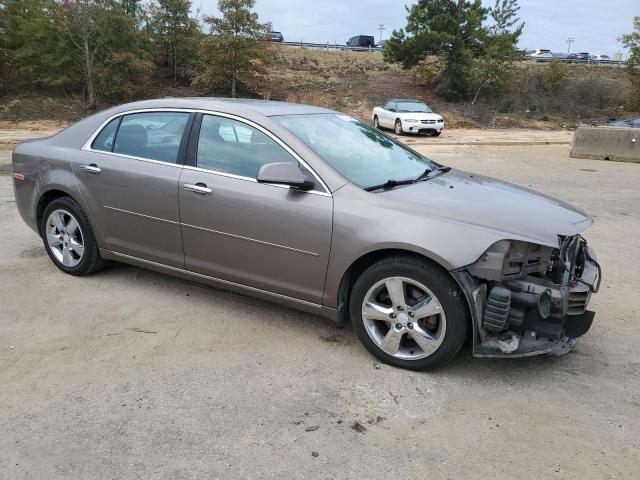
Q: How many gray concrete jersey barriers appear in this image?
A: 1